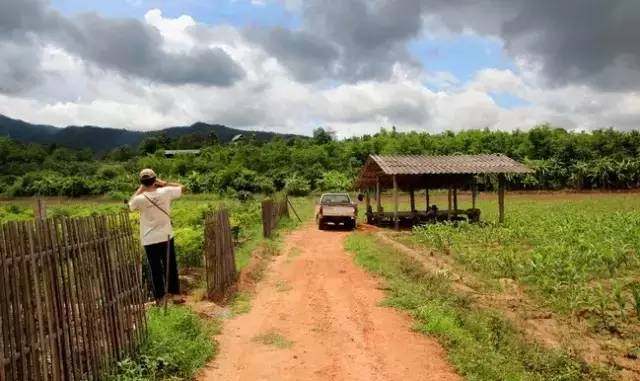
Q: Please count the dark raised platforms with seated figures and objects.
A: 1